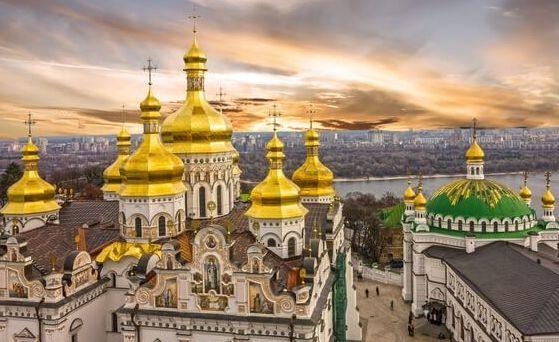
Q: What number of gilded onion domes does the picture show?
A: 12